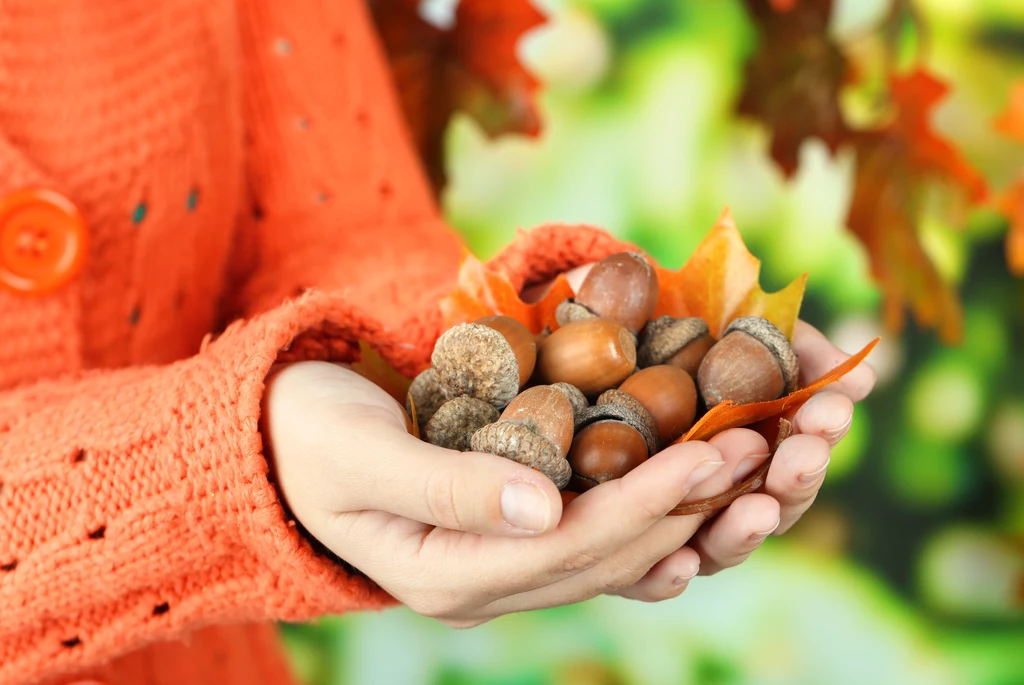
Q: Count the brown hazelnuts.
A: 8